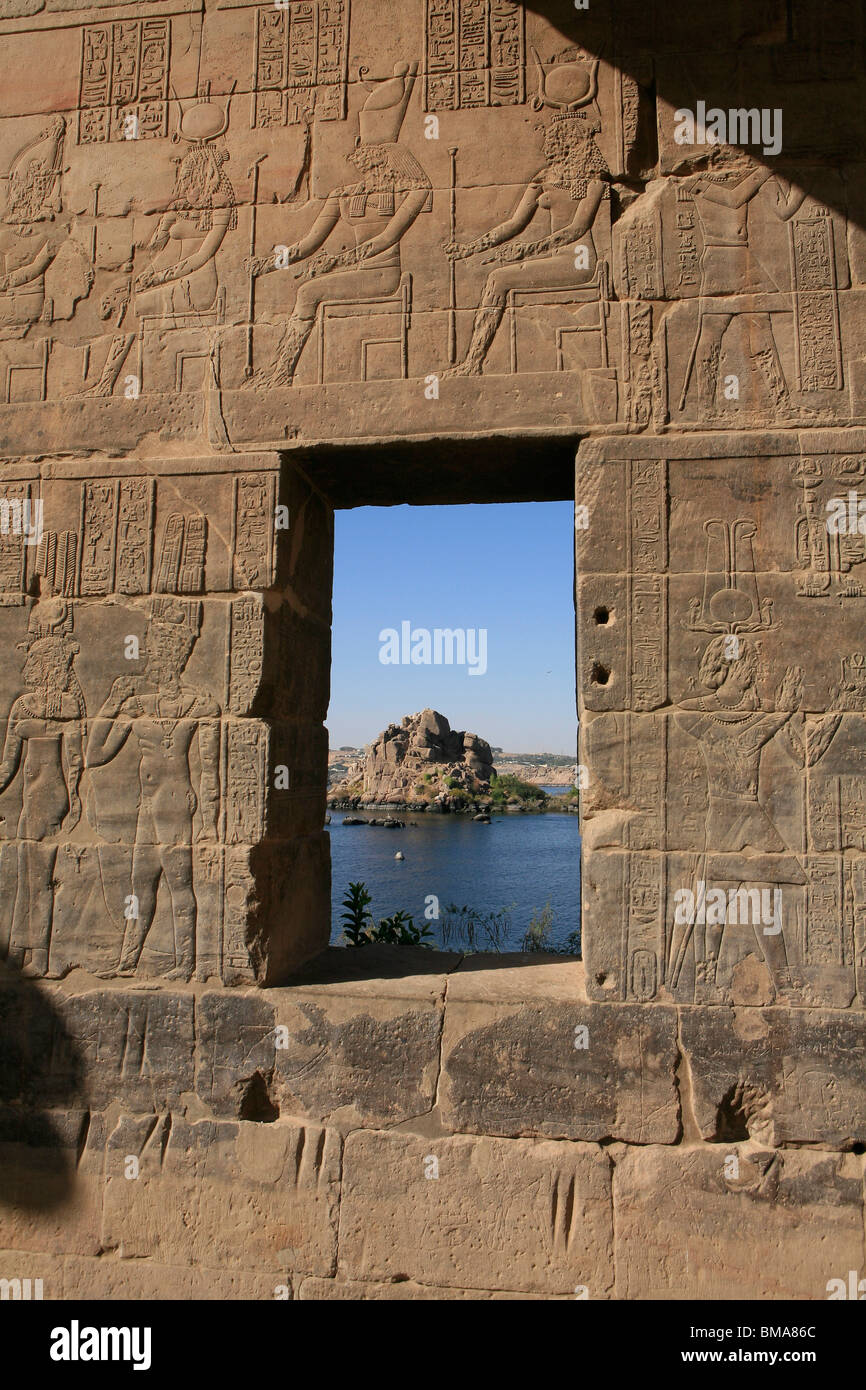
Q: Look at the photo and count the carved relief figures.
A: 8